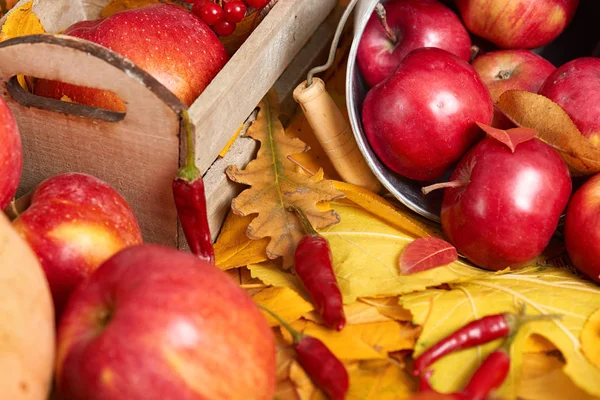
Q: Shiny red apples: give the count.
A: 11